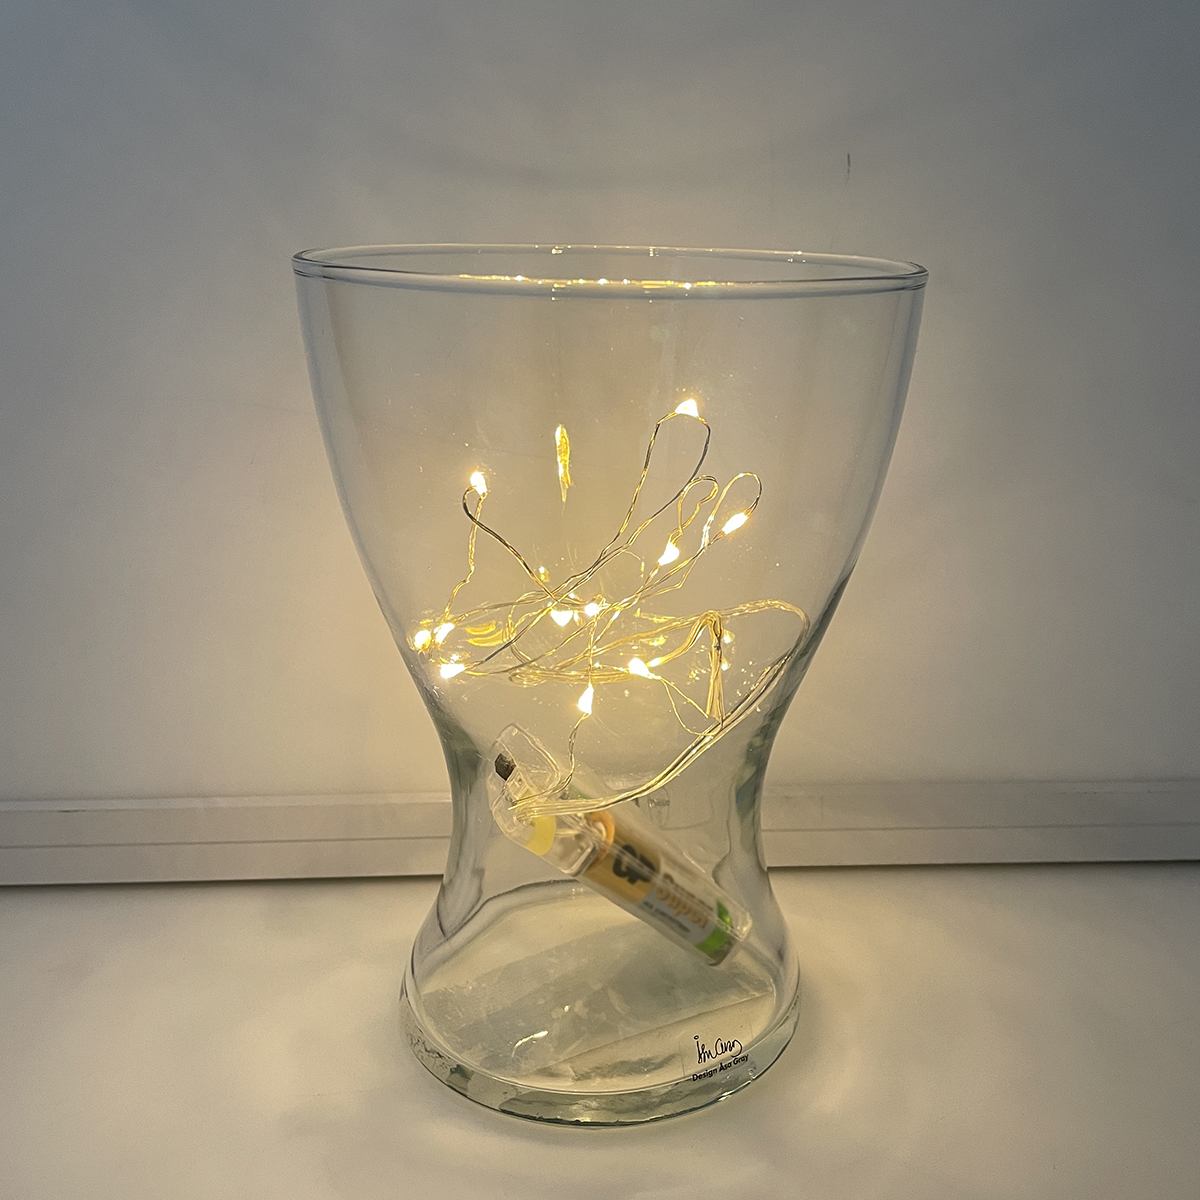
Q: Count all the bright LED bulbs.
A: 11